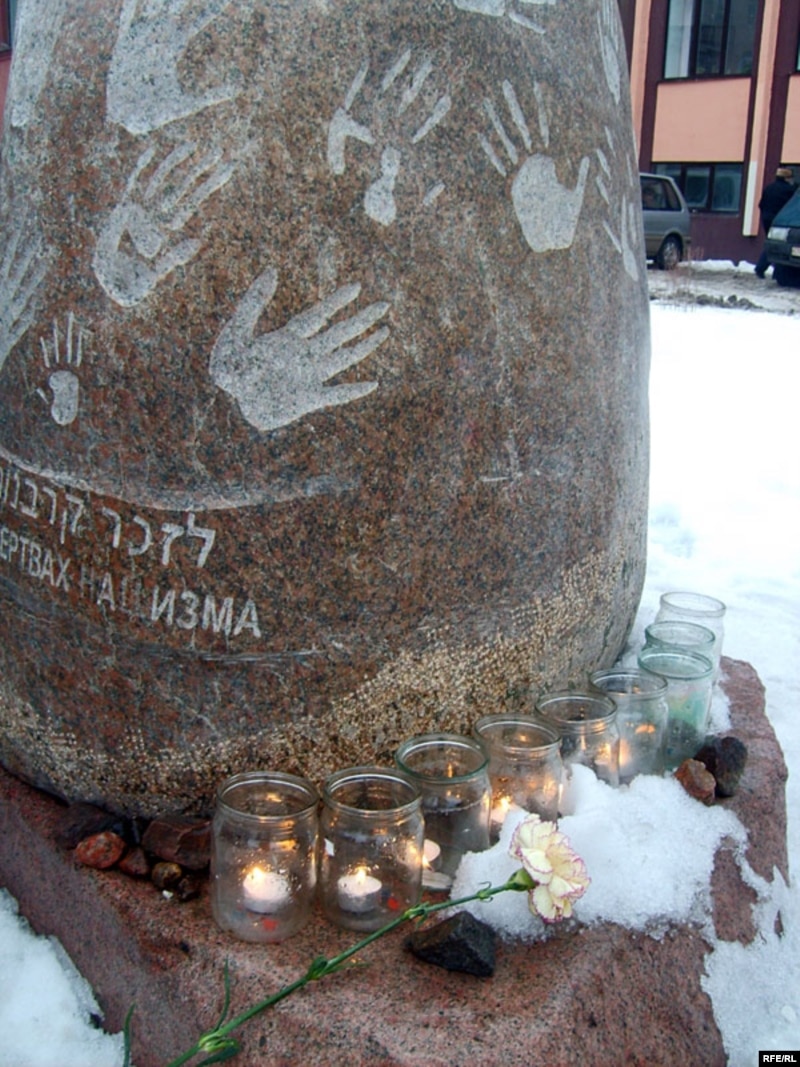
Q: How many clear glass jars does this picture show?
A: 9